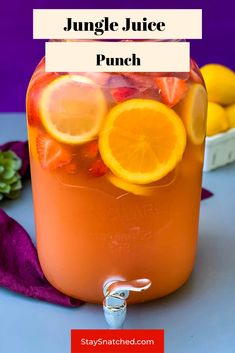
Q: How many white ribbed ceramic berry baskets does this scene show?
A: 1